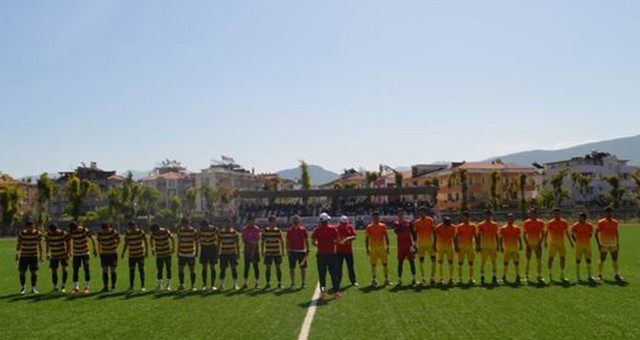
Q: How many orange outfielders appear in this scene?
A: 10